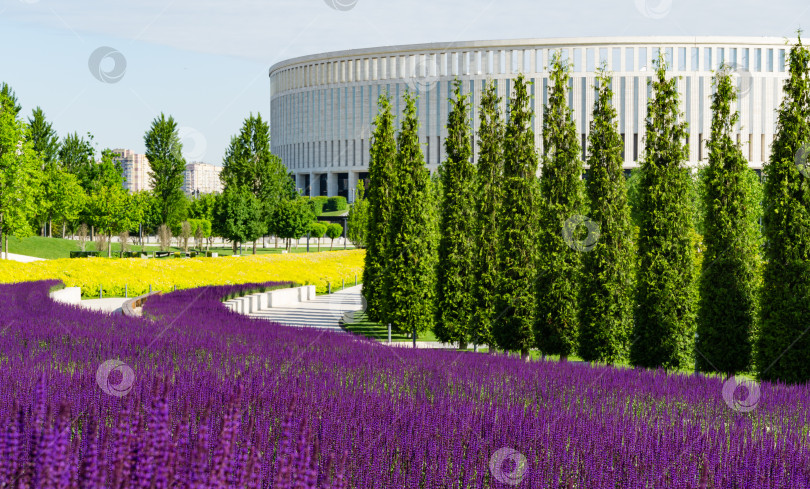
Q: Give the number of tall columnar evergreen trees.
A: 10